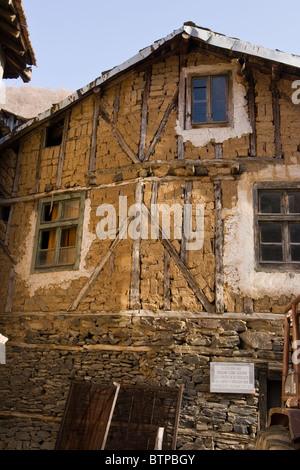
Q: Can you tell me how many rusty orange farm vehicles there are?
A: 1